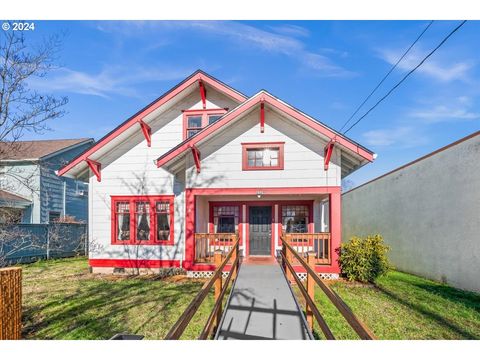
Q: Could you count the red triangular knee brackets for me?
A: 6